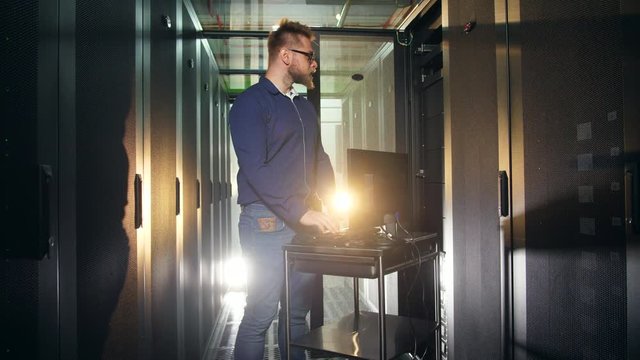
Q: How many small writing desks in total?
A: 1